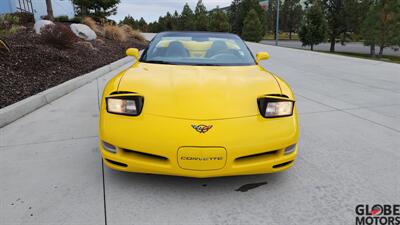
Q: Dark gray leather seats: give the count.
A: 2